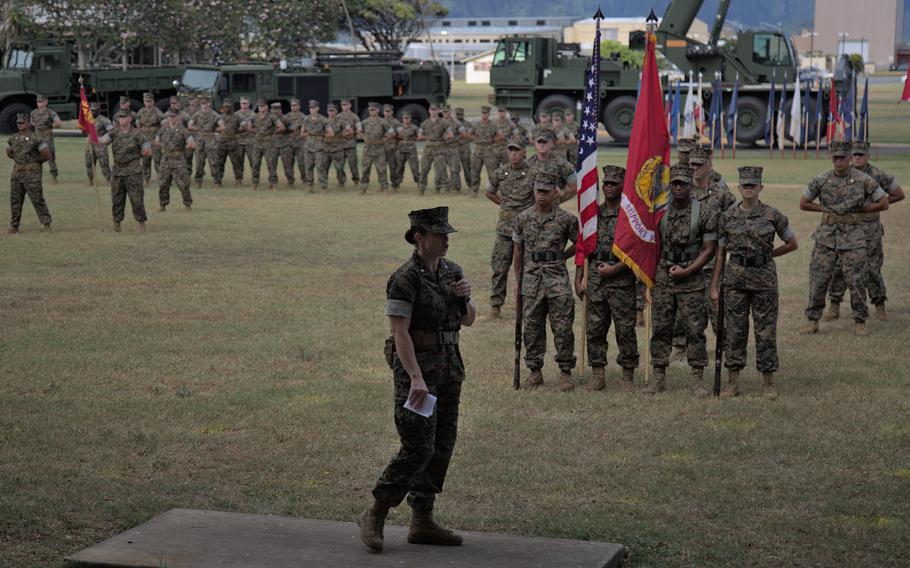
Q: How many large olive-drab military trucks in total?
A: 3